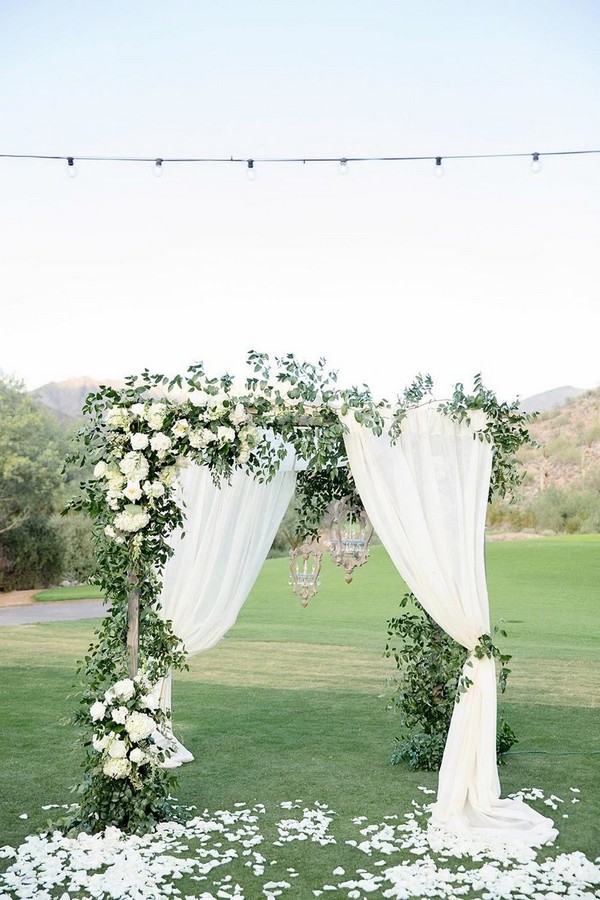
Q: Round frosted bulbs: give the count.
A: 6